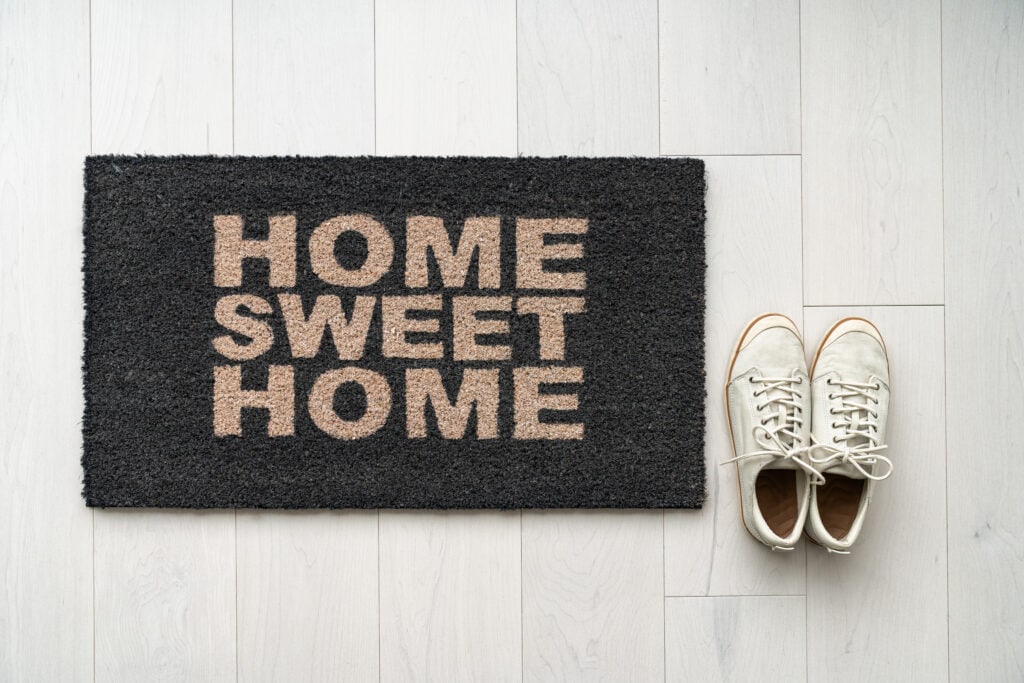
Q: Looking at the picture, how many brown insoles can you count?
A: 2